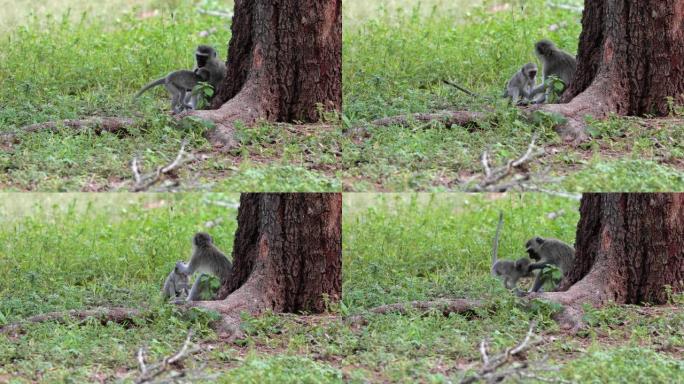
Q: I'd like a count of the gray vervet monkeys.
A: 8